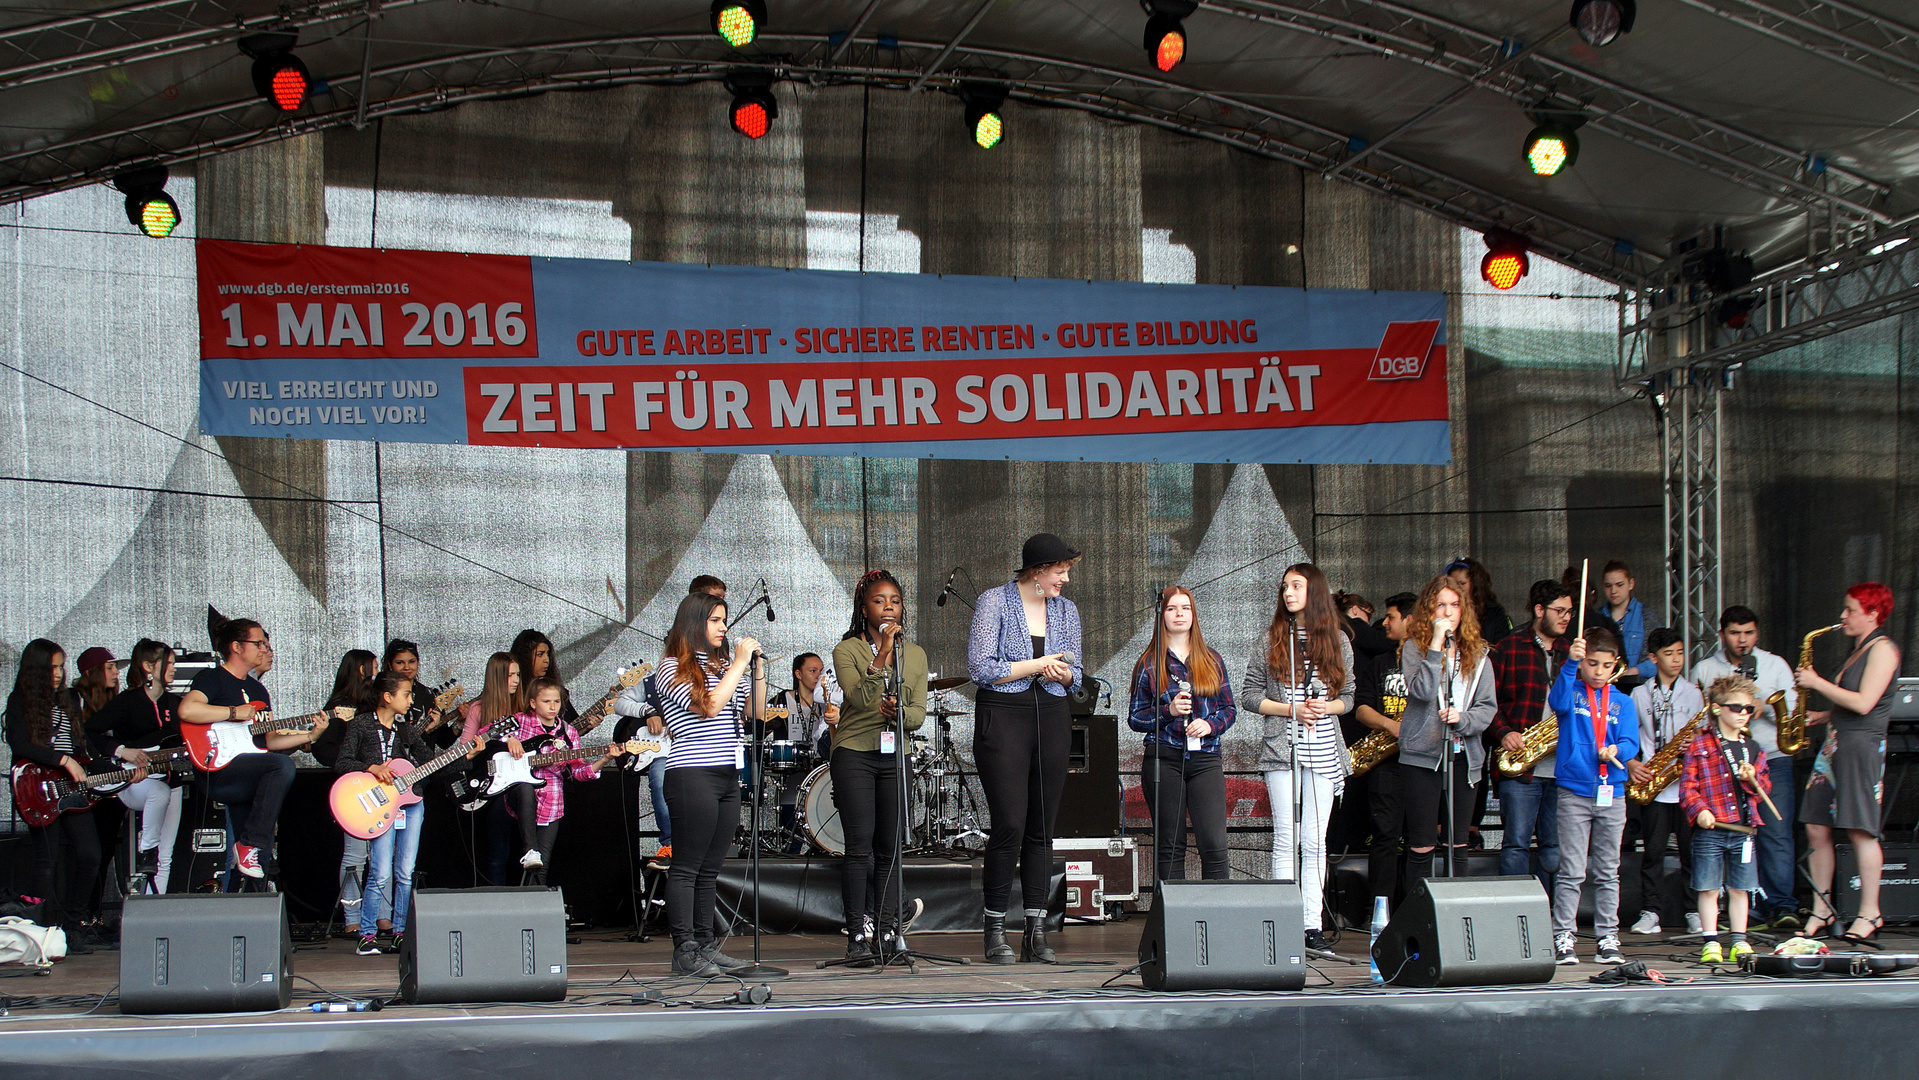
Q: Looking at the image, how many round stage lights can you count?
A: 9